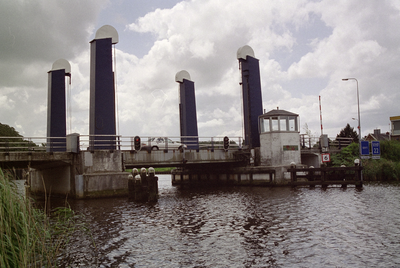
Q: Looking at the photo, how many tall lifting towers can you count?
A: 4